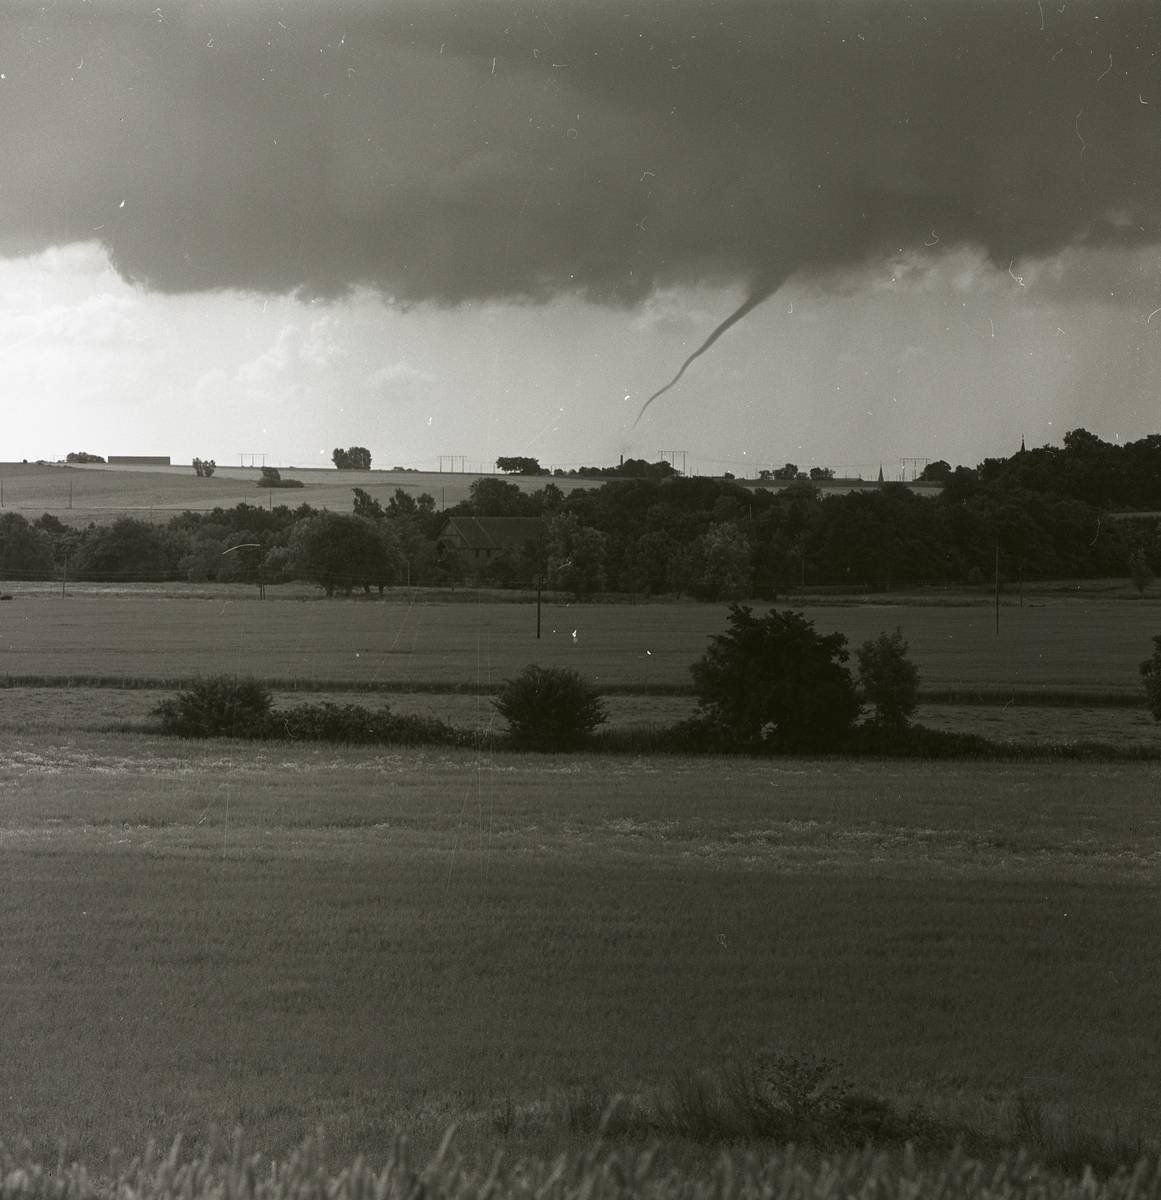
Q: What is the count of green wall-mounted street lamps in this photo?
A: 0